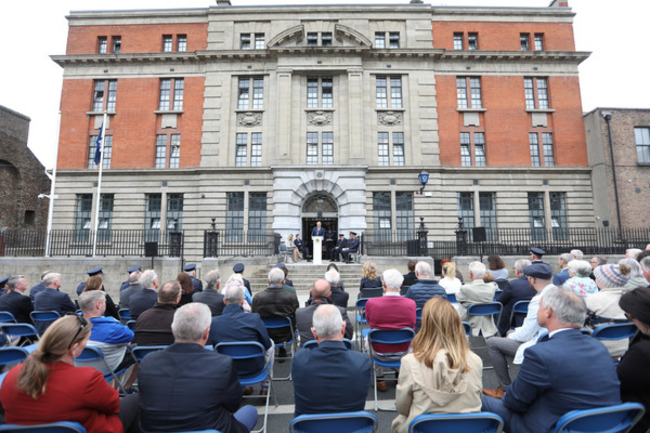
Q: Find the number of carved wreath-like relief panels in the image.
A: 3